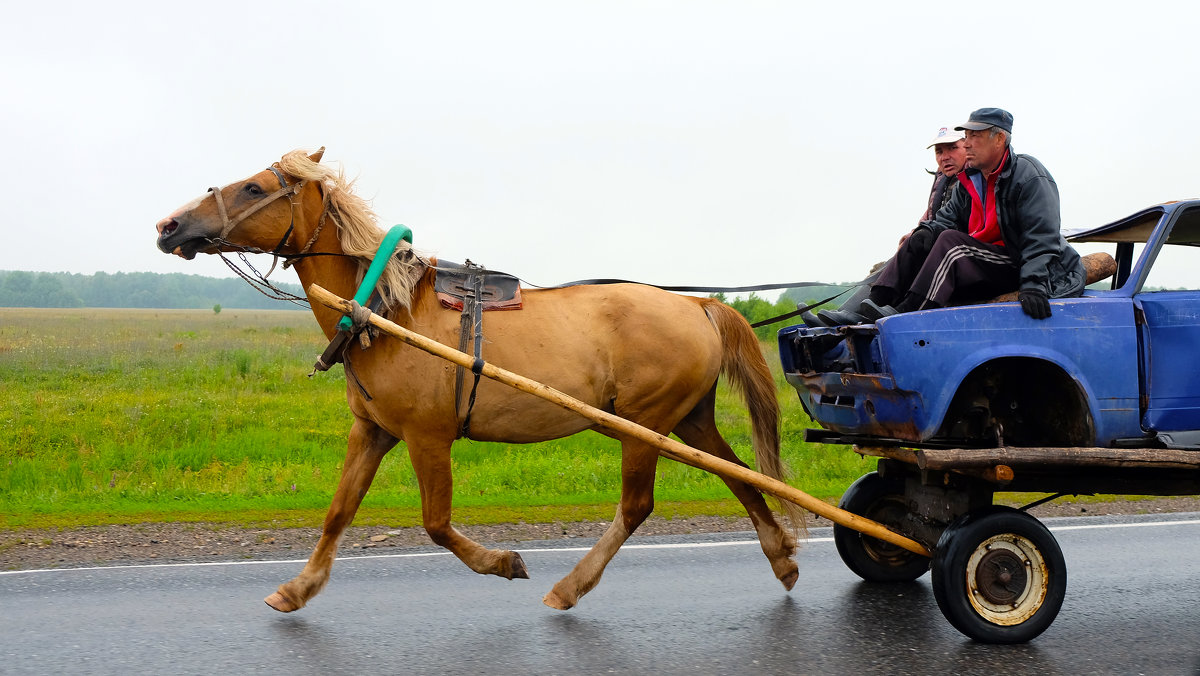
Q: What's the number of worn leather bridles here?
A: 1